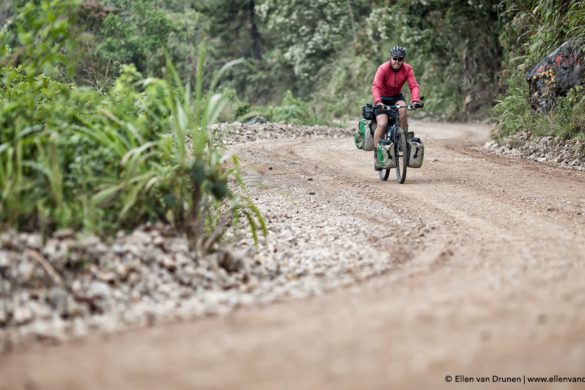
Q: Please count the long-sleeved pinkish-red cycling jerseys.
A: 1